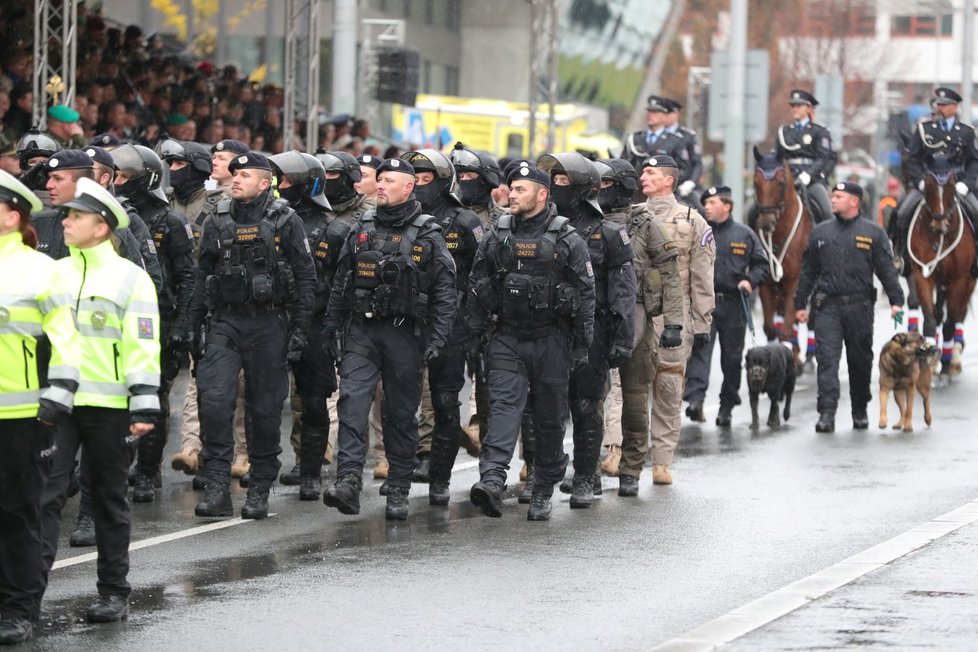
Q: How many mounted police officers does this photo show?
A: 4